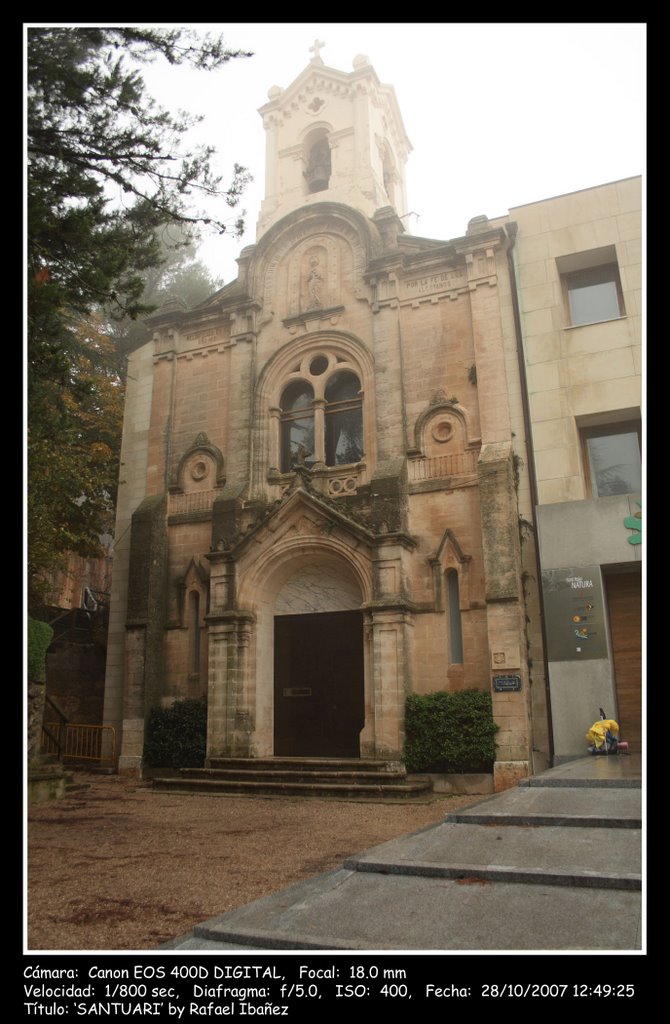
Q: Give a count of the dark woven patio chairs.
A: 0